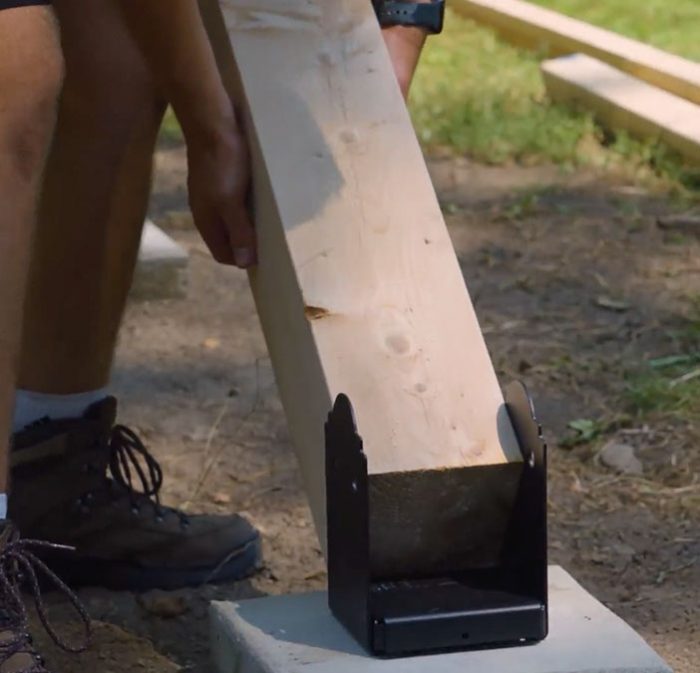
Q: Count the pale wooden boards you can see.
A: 3